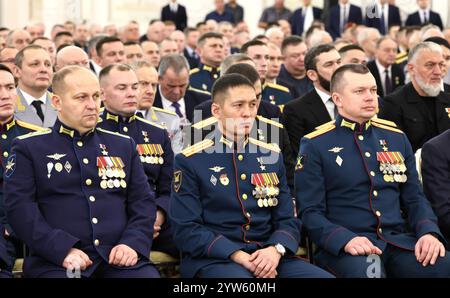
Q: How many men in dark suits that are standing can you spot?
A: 5